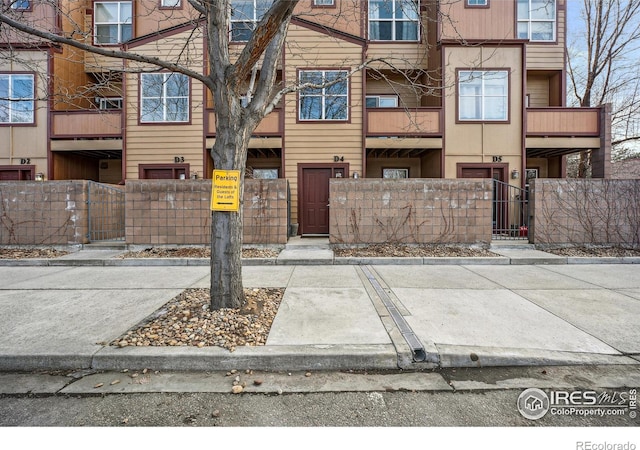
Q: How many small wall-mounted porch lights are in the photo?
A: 4